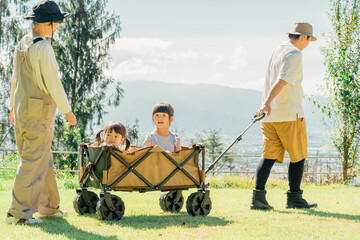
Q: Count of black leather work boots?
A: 2